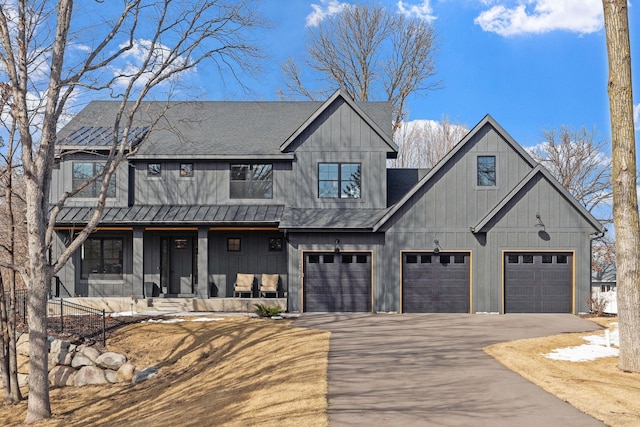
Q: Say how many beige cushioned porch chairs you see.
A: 2